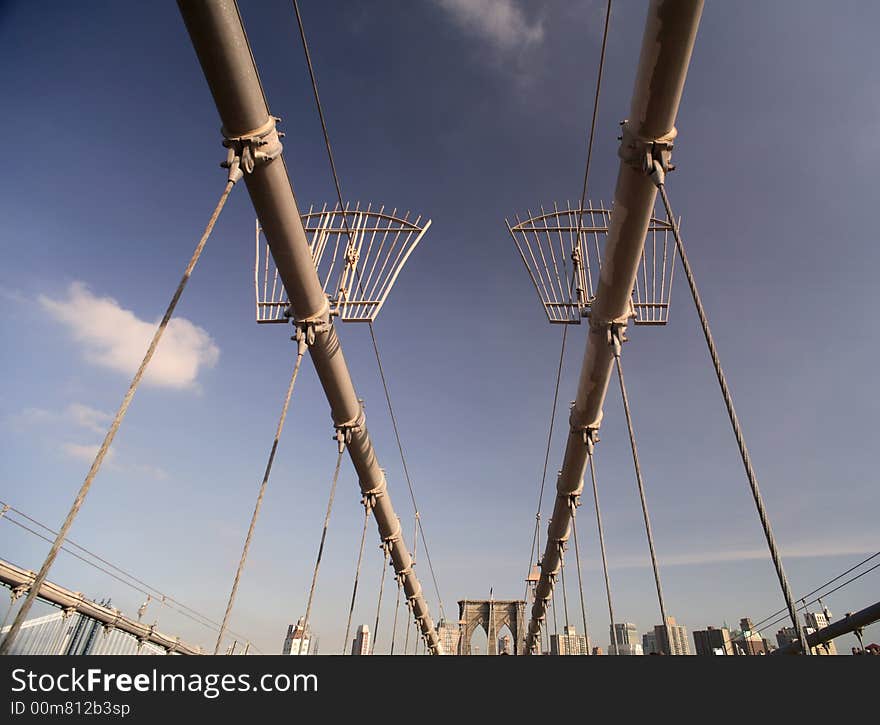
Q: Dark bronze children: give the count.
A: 0